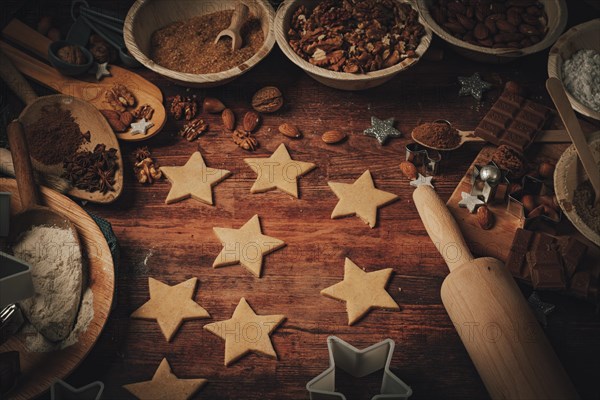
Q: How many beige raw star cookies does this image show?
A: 8